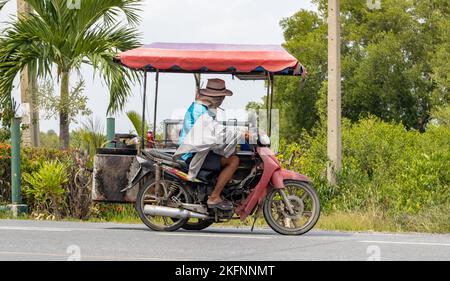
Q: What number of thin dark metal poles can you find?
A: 4